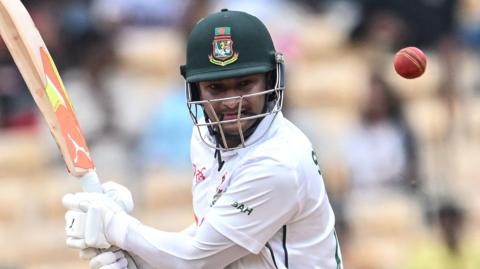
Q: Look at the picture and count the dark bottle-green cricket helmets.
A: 1